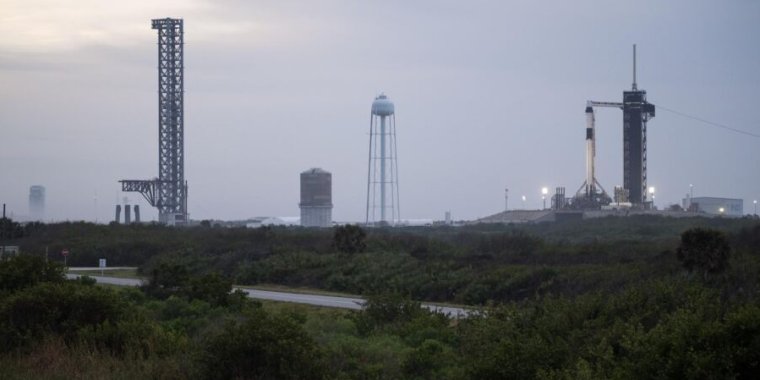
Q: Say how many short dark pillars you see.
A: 3